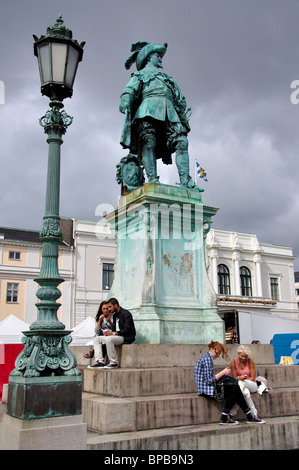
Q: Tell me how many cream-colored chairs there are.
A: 0